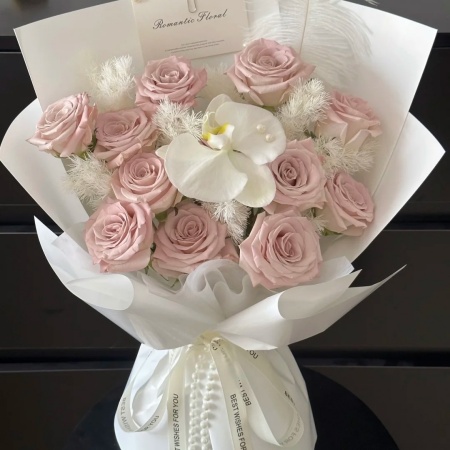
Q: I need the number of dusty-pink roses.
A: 11